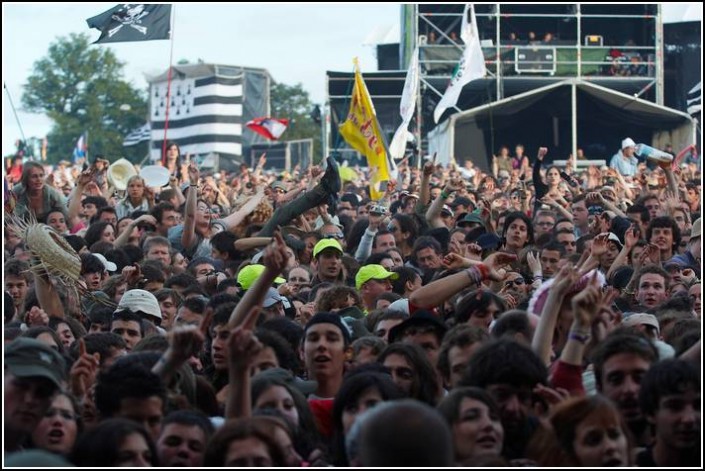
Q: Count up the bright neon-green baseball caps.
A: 3